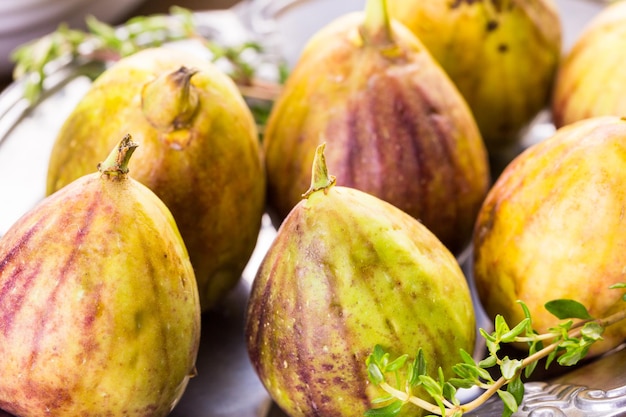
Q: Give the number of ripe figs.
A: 7